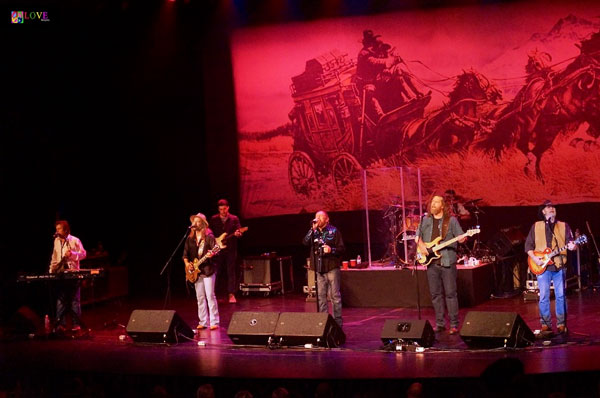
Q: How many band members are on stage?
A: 7